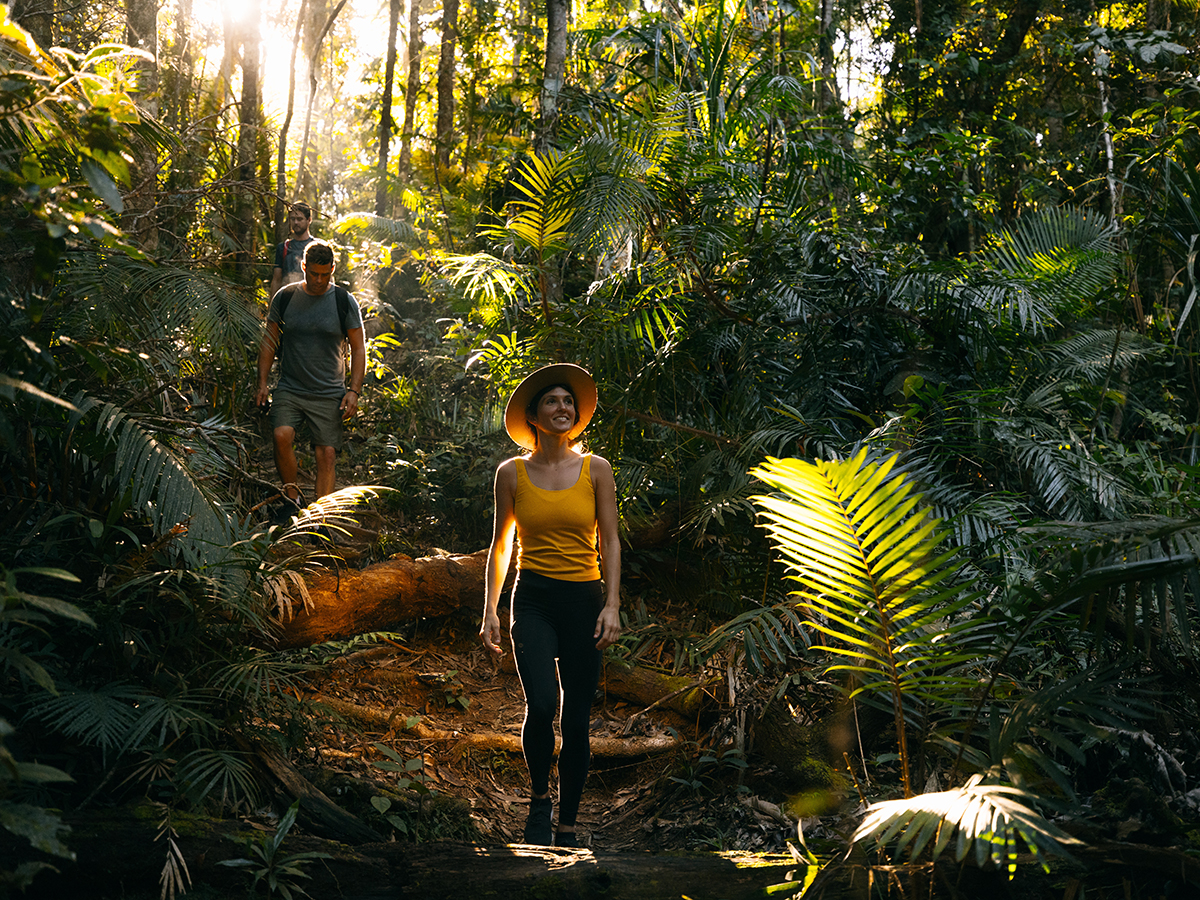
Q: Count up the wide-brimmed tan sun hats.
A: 1